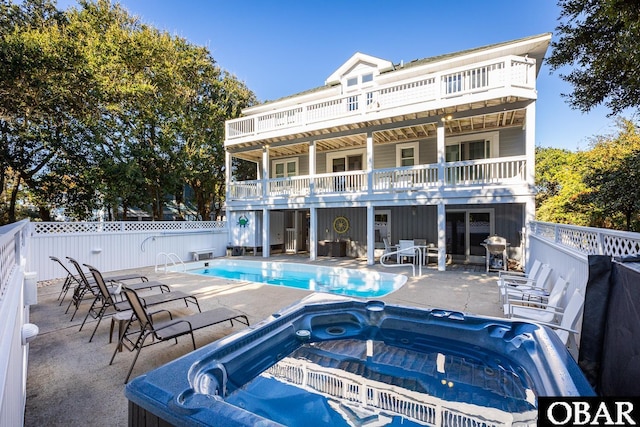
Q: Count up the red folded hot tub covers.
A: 0